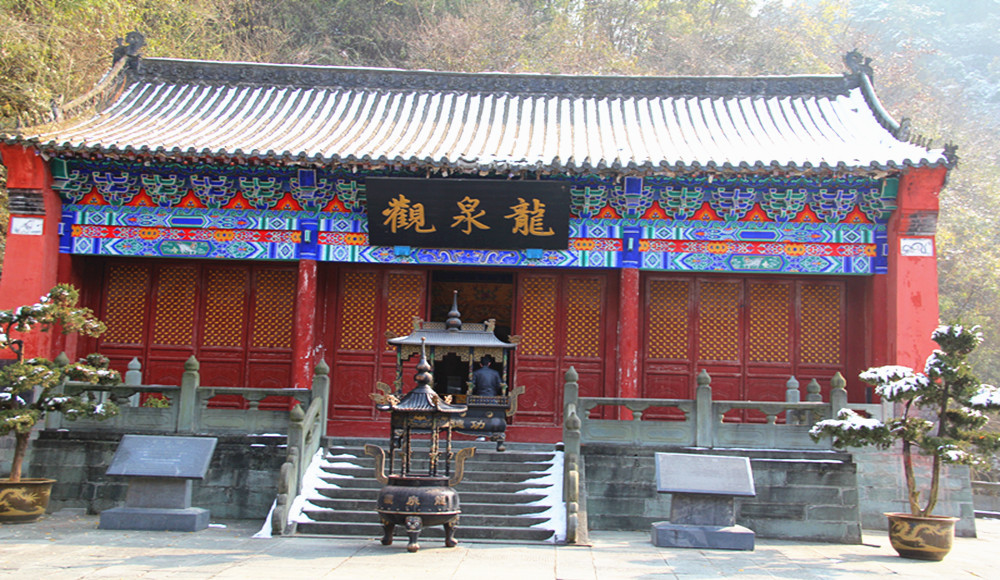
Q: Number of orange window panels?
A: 12